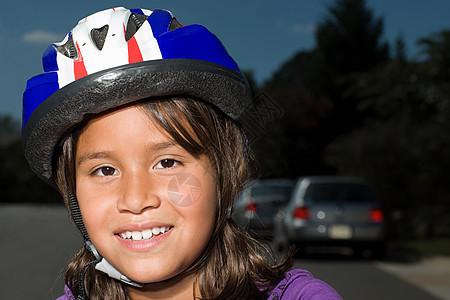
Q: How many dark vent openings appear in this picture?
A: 4